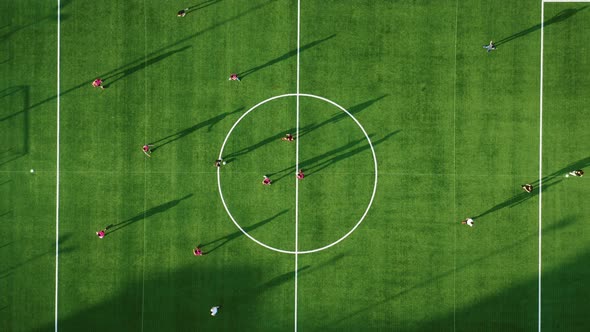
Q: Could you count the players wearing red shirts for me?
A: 8